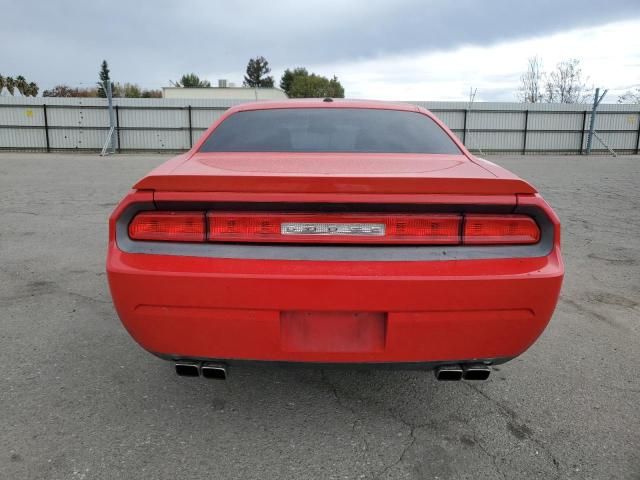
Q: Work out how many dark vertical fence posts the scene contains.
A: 7